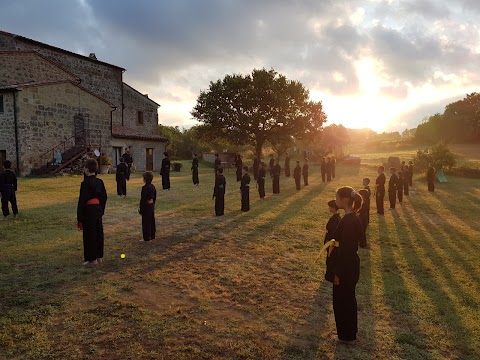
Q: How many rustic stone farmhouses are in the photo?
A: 1